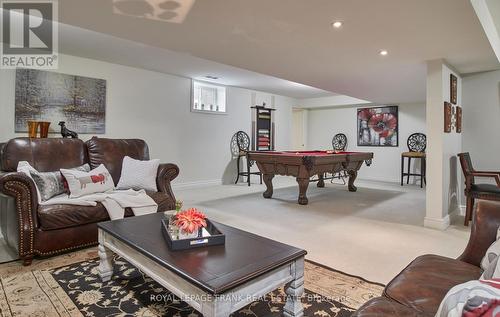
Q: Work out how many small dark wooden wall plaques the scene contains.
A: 3